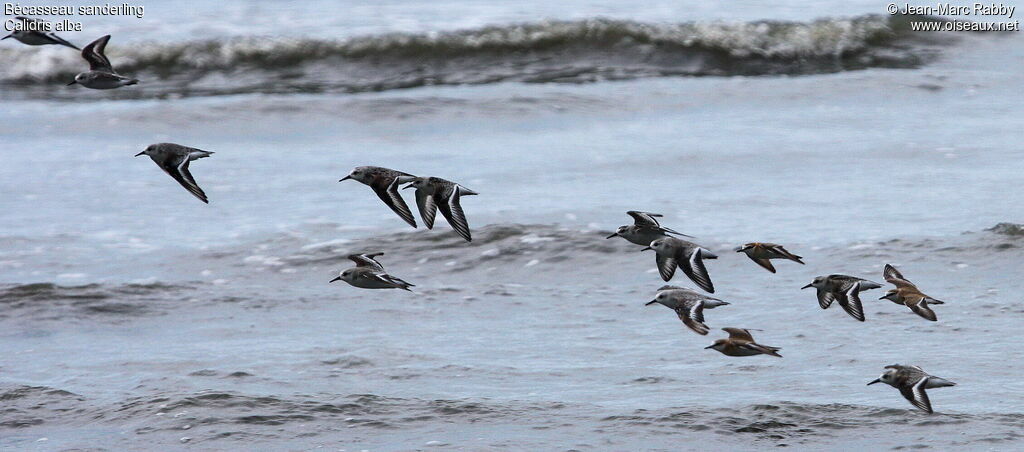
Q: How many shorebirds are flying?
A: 14